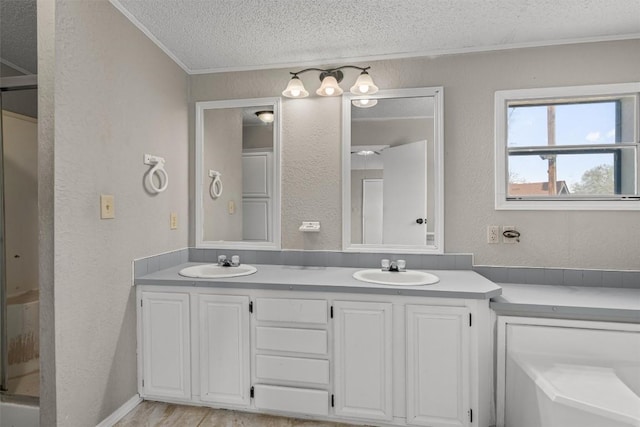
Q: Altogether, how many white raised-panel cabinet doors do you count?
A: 4